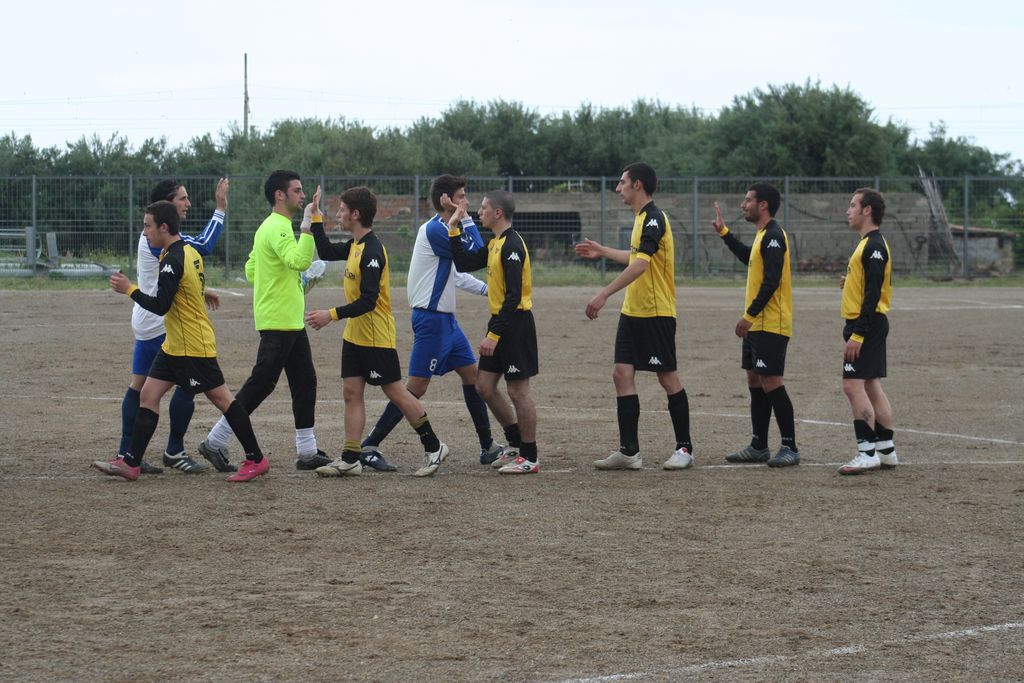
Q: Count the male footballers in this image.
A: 9